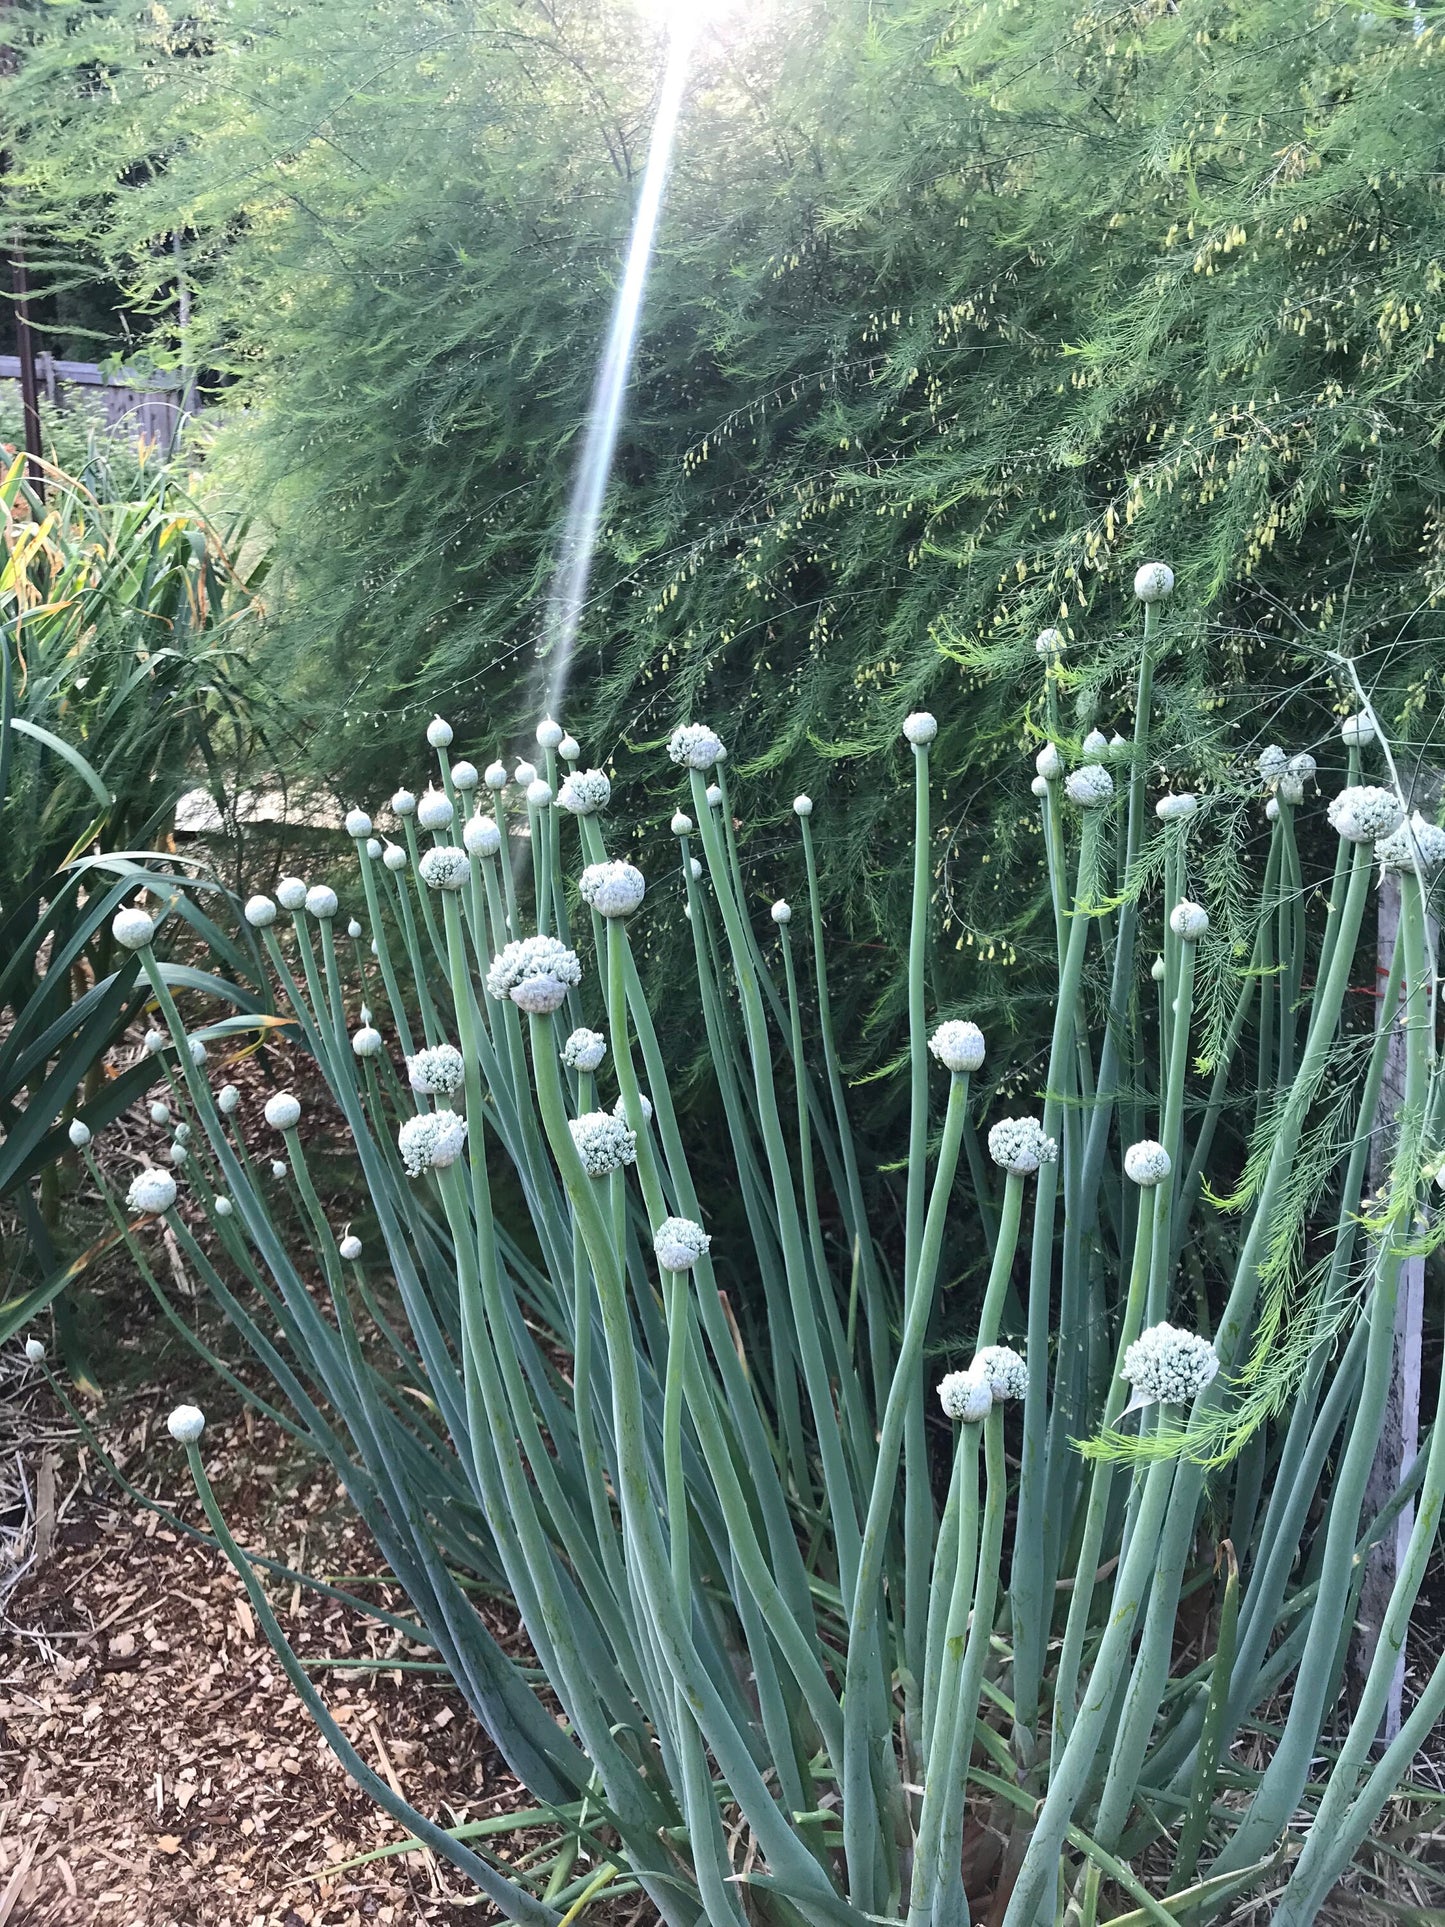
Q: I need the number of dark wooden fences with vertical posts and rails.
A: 1